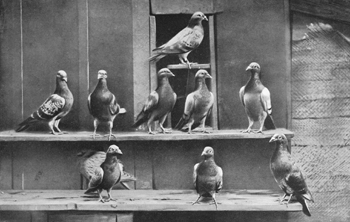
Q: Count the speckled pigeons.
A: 1